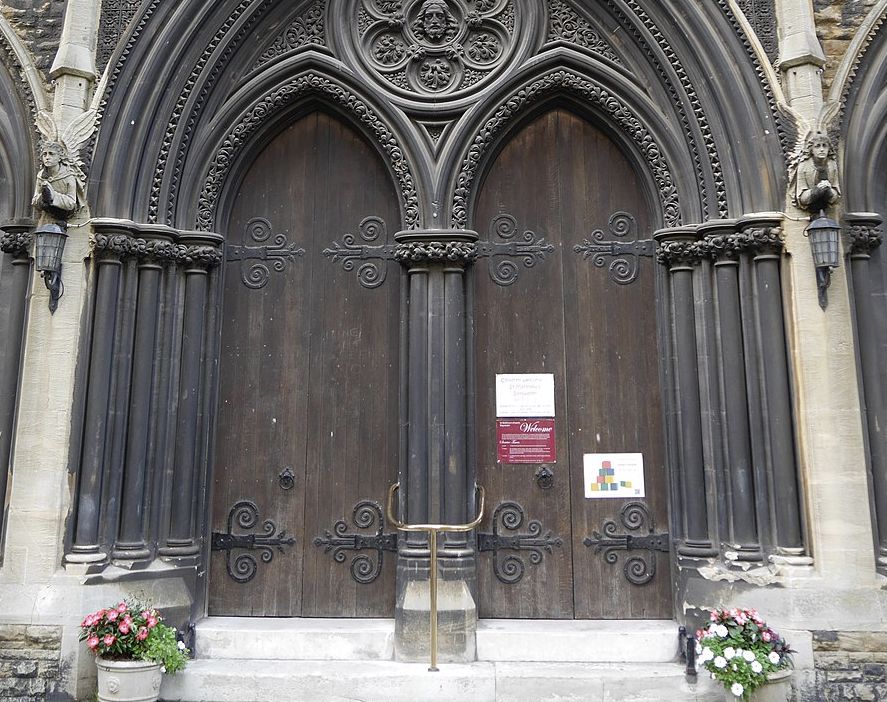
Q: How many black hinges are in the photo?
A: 8